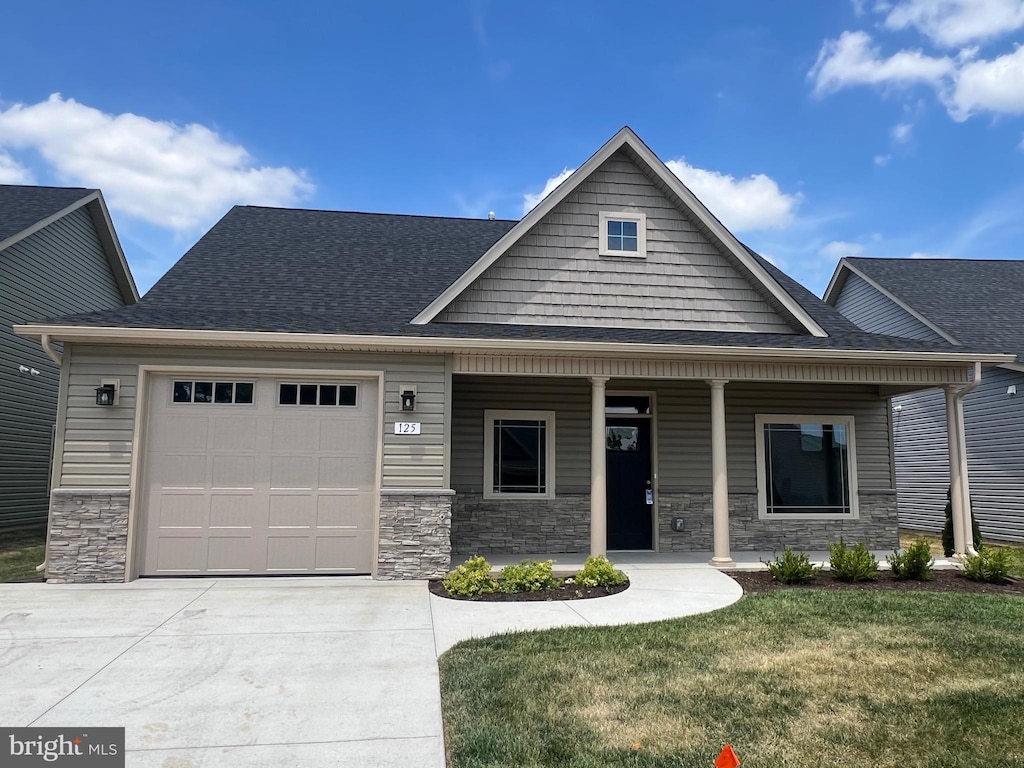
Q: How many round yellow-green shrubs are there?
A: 3